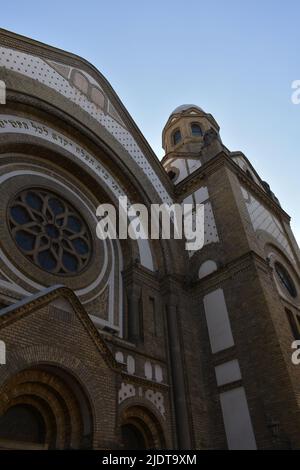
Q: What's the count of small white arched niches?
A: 4